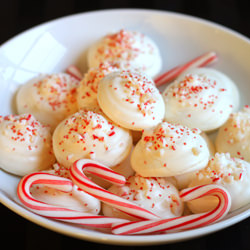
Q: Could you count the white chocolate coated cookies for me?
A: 12